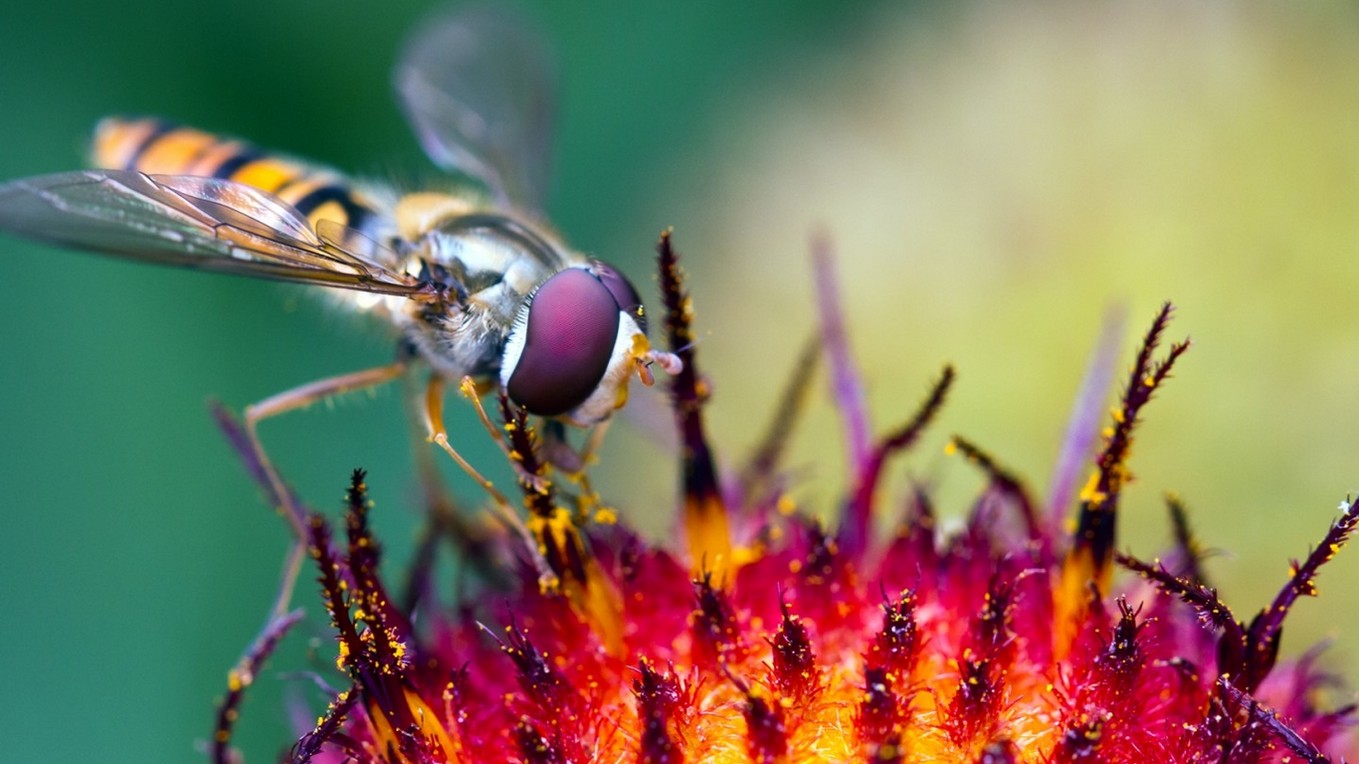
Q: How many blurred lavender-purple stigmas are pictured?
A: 2